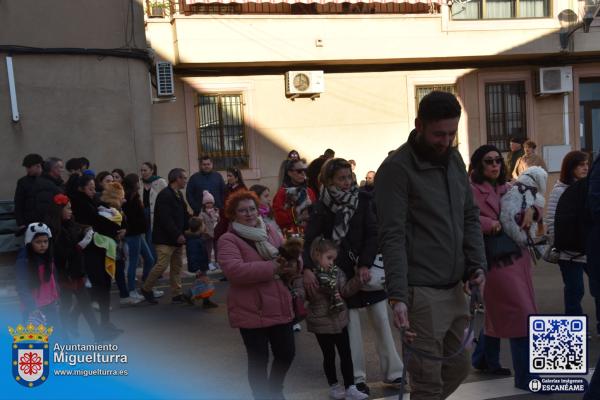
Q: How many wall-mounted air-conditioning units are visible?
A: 3